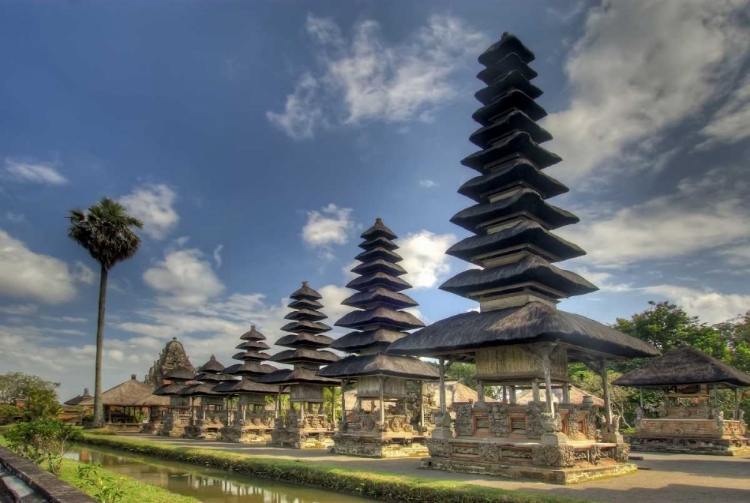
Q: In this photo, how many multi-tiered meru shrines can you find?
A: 6